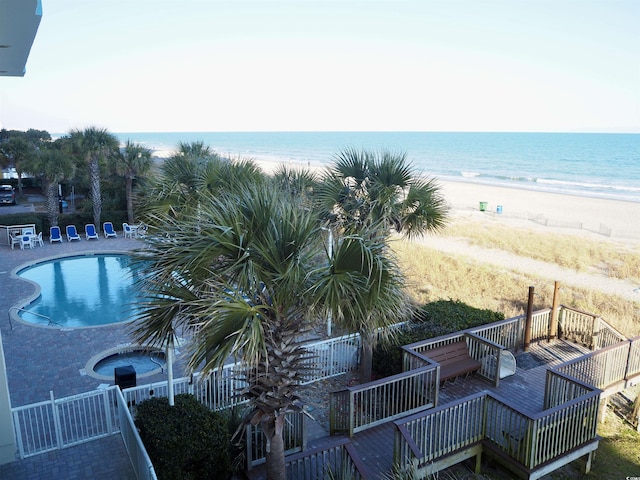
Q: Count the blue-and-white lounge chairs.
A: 4